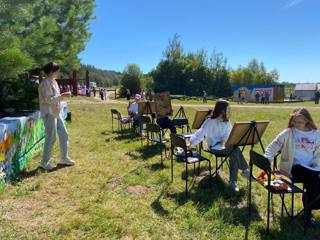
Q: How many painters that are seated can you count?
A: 4